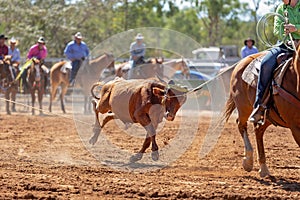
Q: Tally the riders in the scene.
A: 7